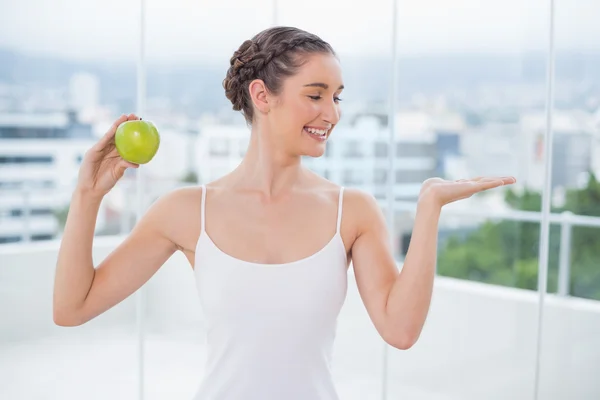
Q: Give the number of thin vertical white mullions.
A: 4